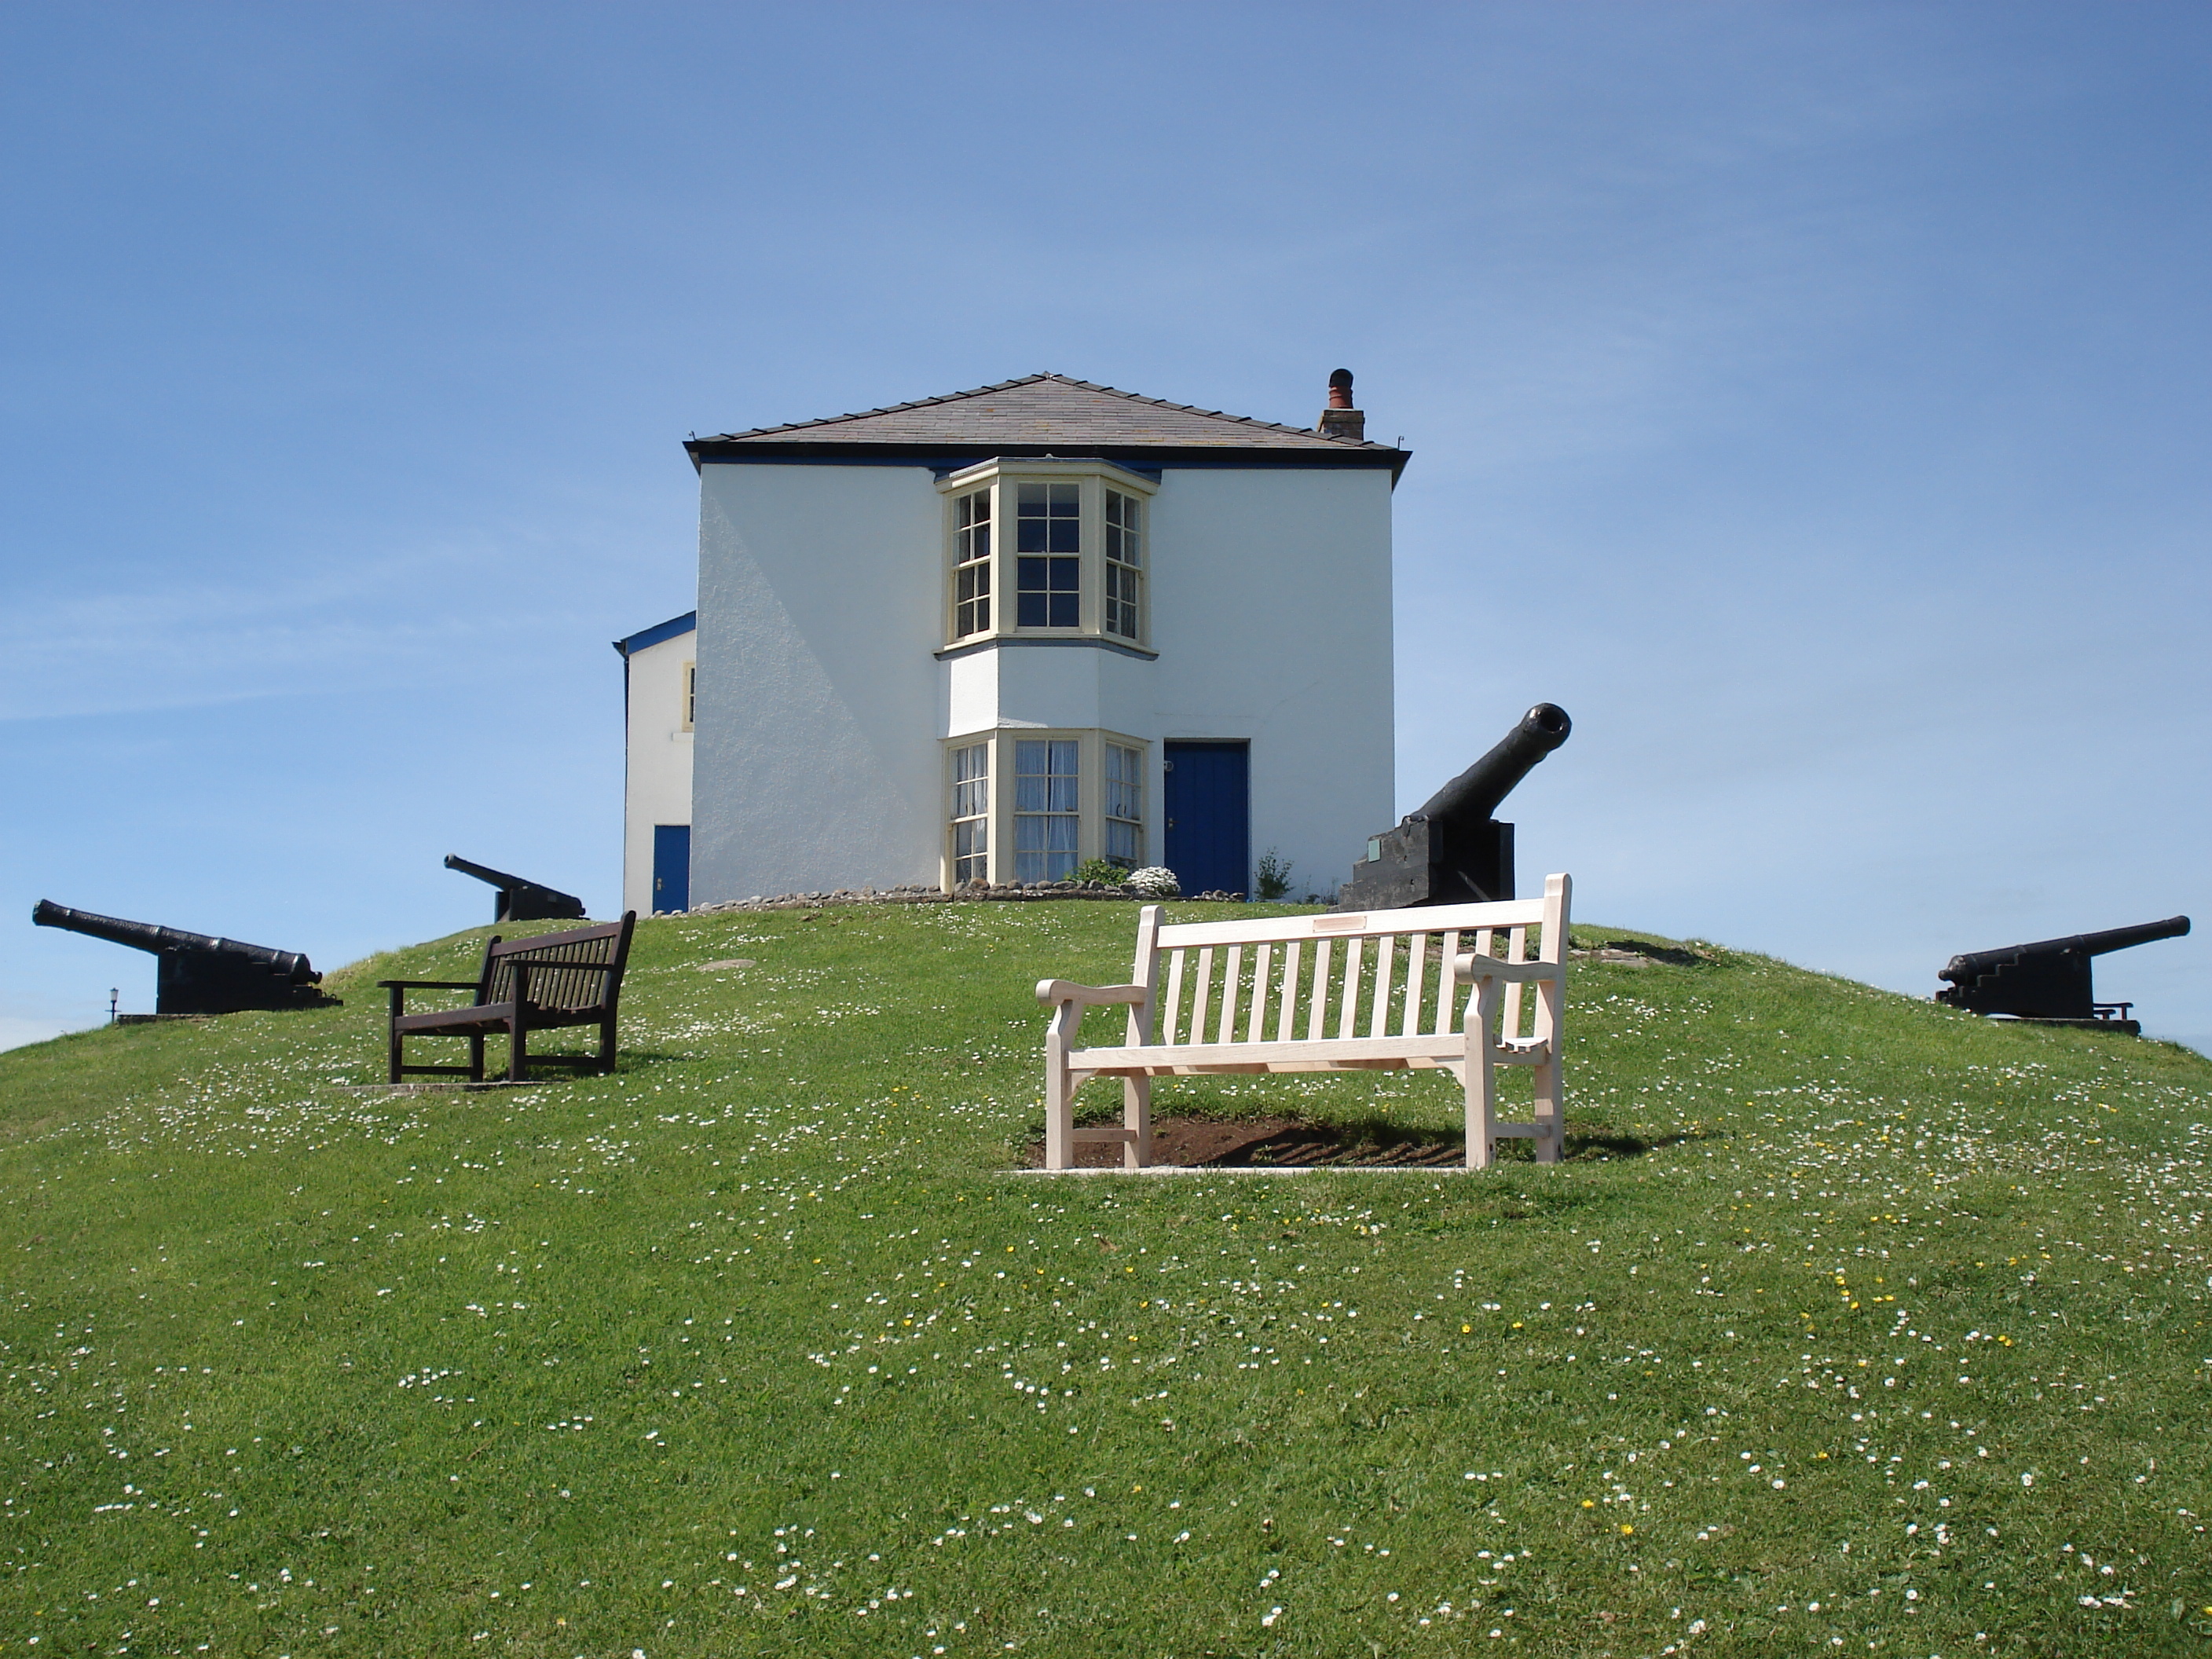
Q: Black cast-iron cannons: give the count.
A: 4